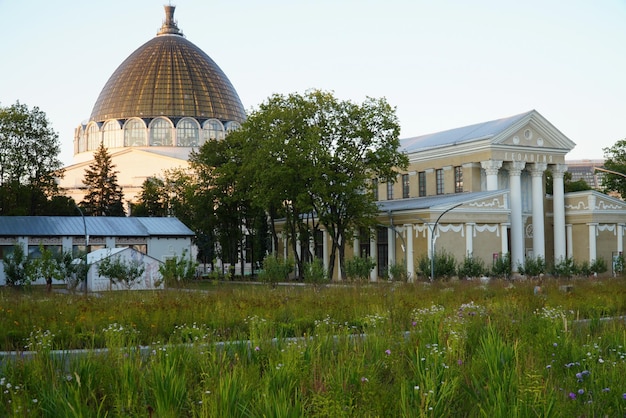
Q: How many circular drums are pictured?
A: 1